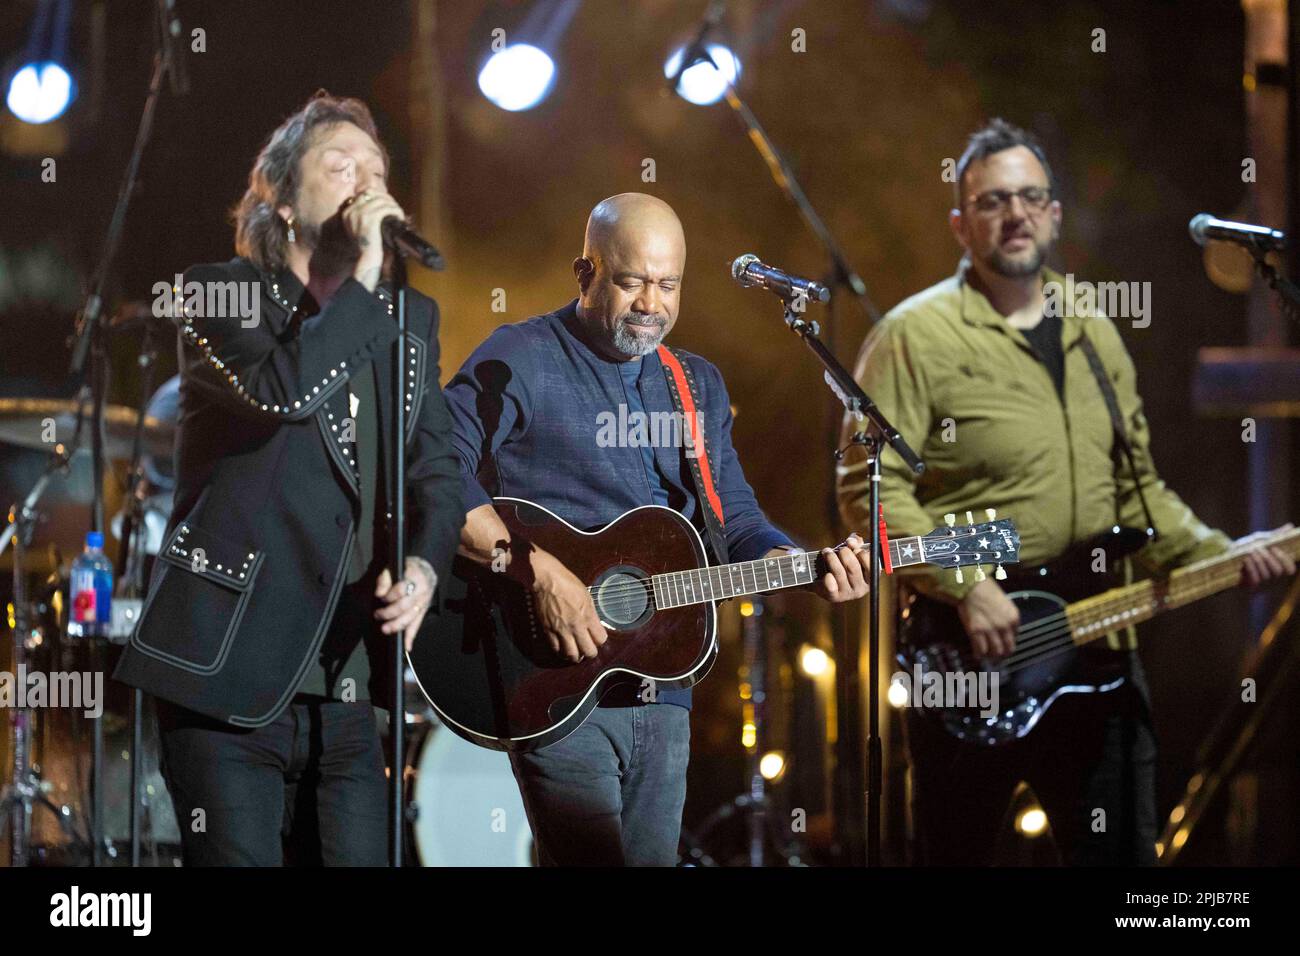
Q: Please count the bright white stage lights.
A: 3